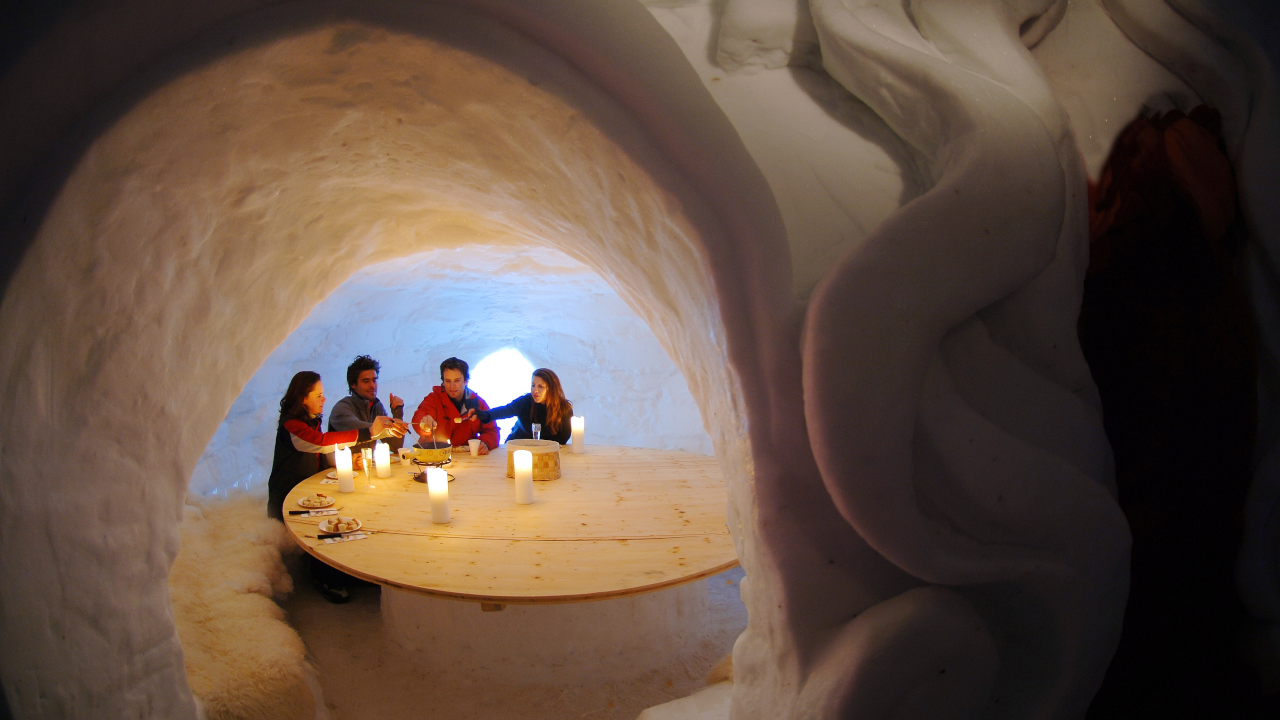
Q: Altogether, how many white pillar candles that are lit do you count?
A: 5